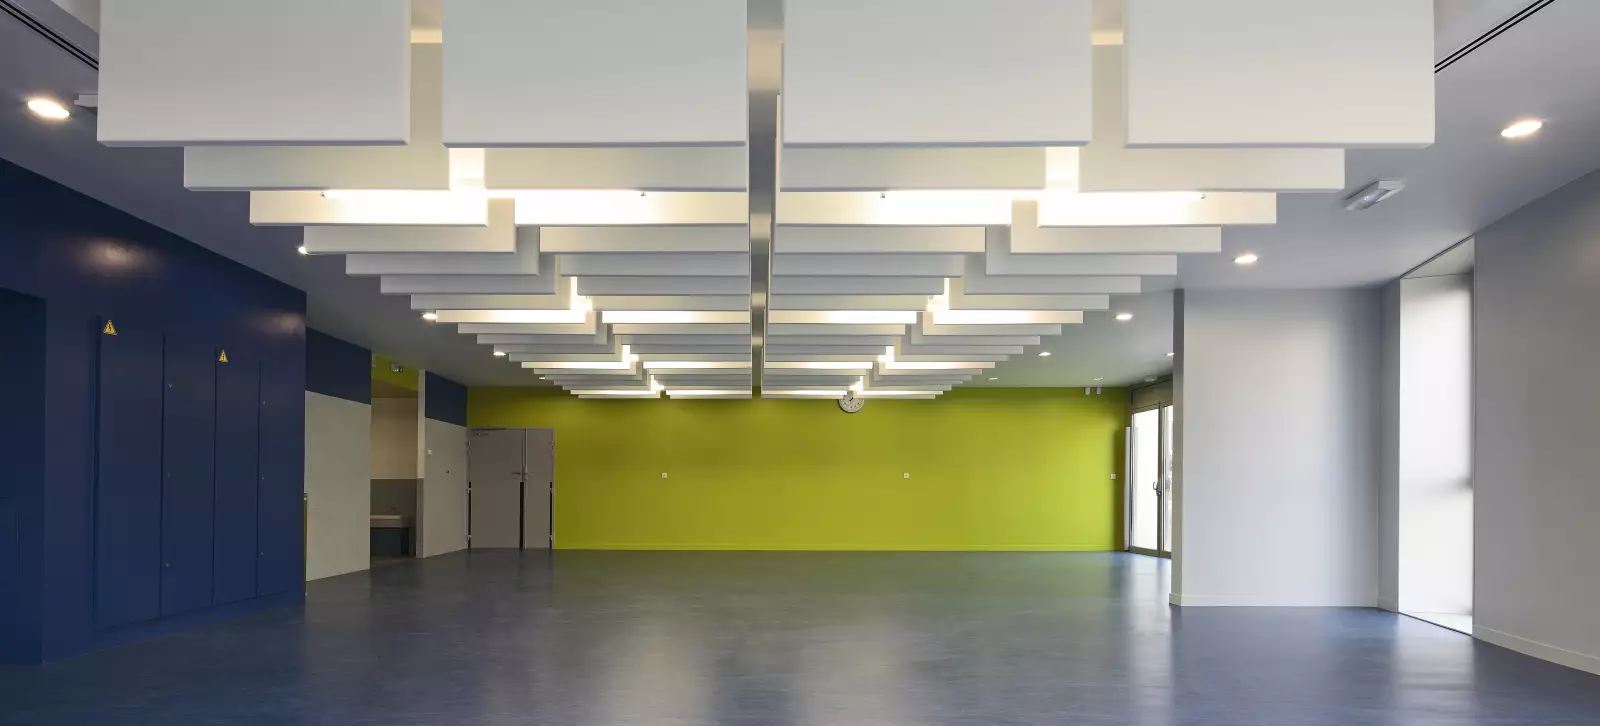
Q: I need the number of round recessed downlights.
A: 12